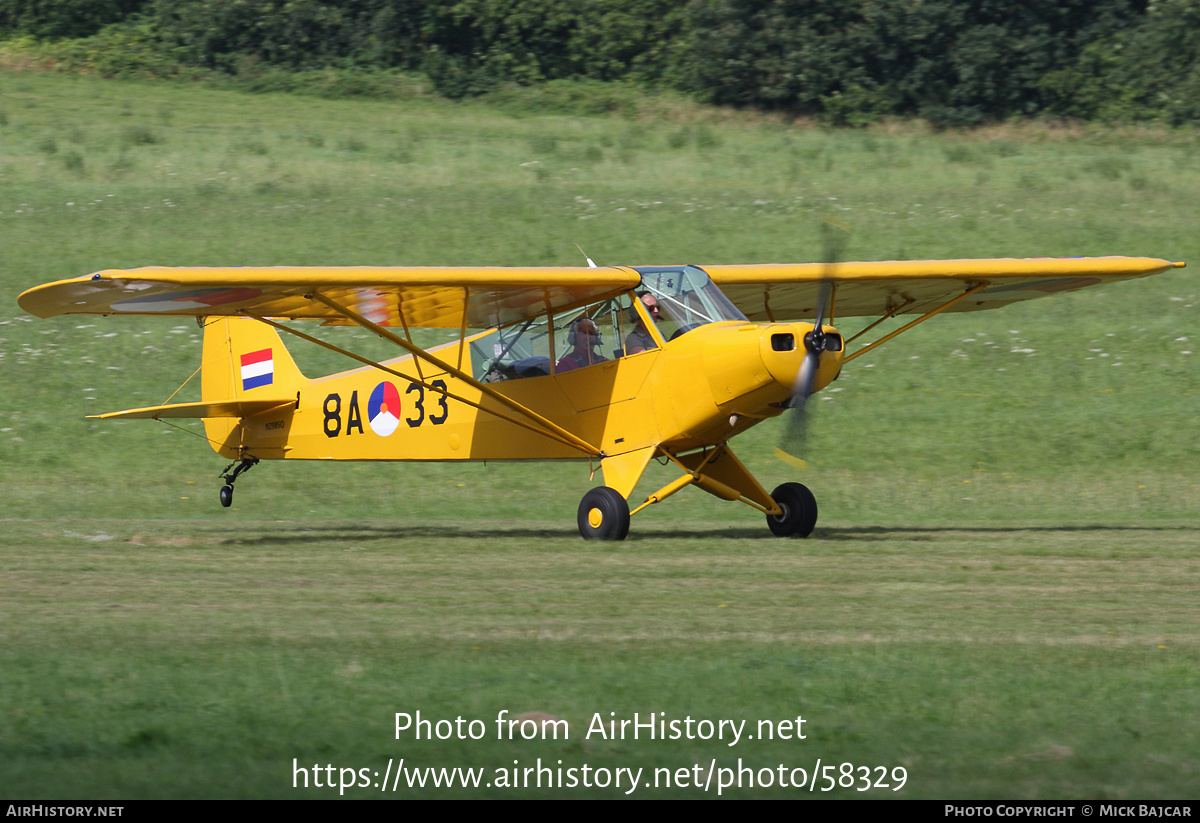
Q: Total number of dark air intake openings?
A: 2